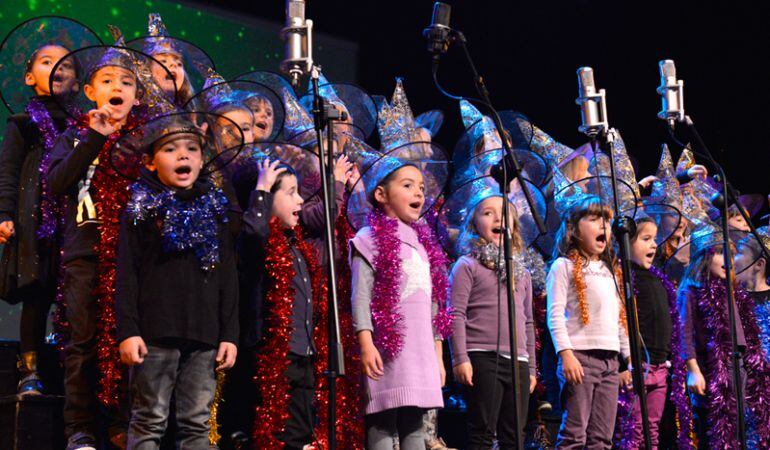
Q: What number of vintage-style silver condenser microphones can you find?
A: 3